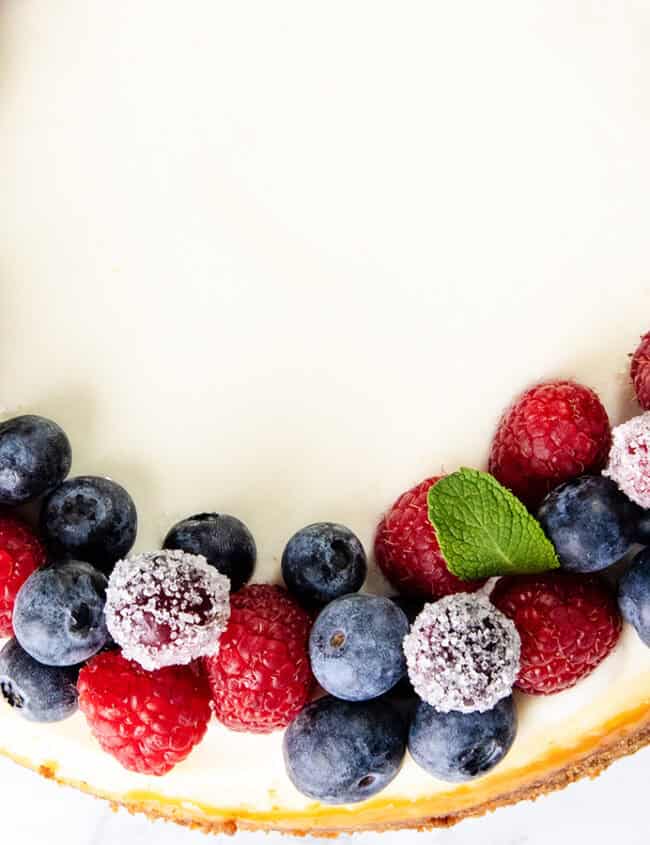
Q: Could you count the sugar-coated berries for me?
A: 3